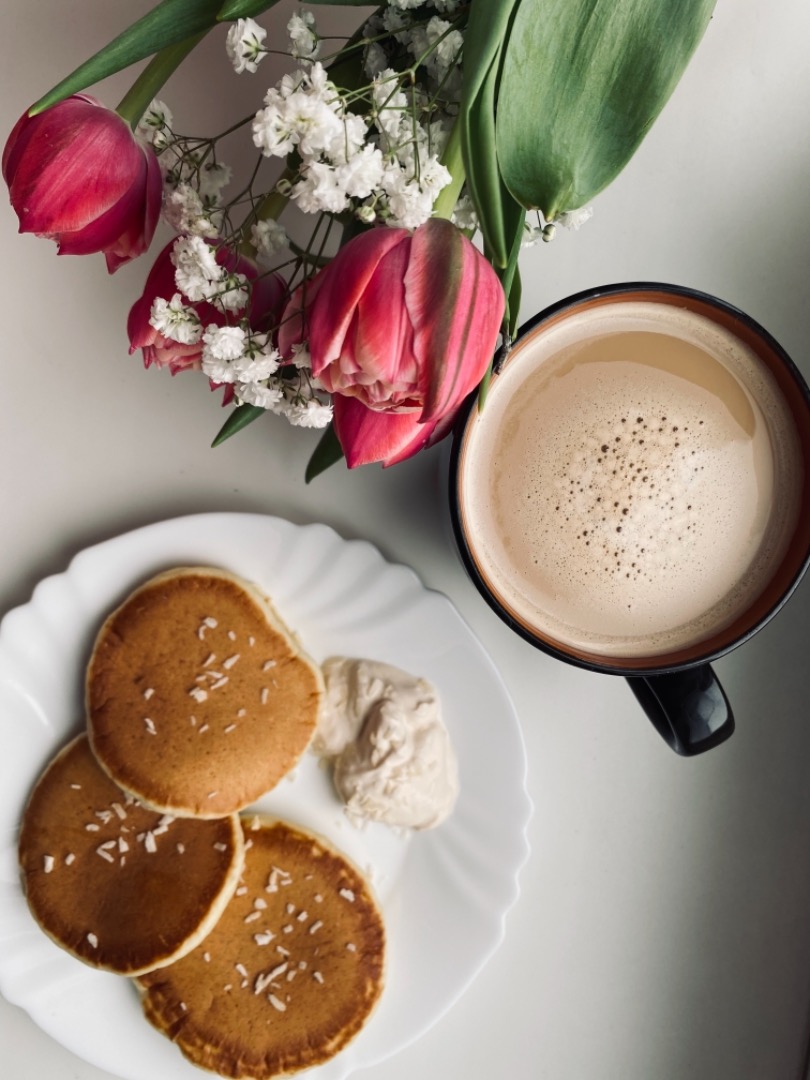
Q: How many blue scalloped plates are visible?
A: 0